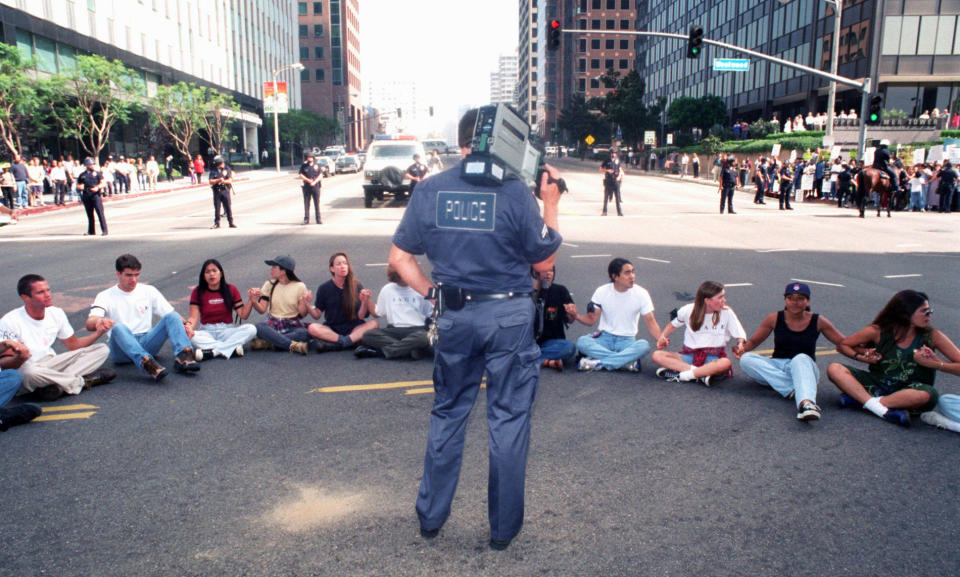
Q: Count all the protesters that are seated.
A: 13